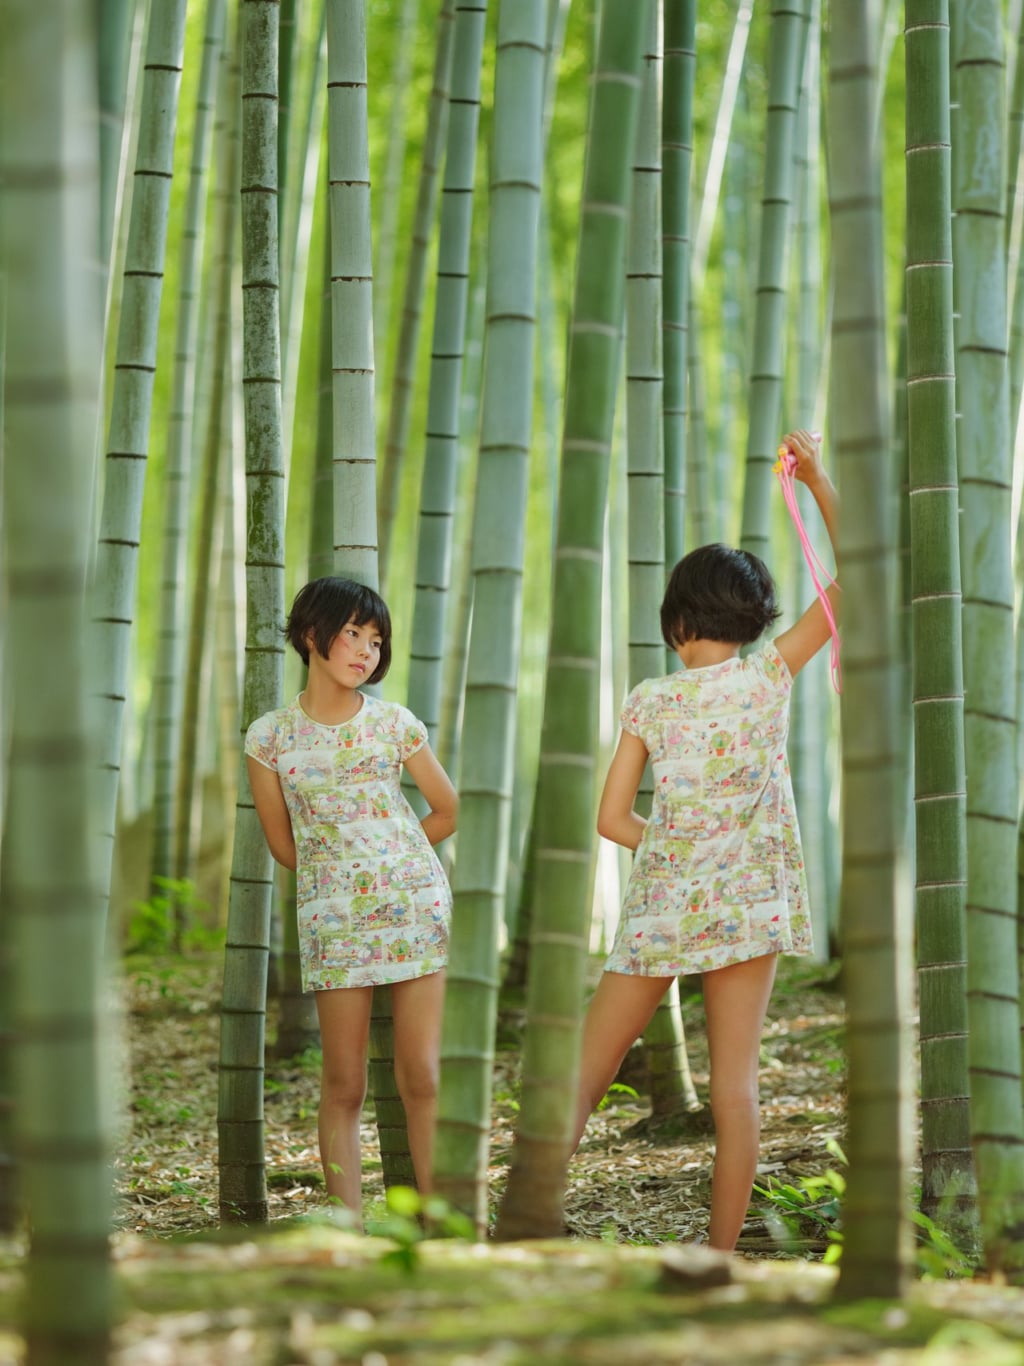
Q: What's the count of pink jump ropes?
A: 1